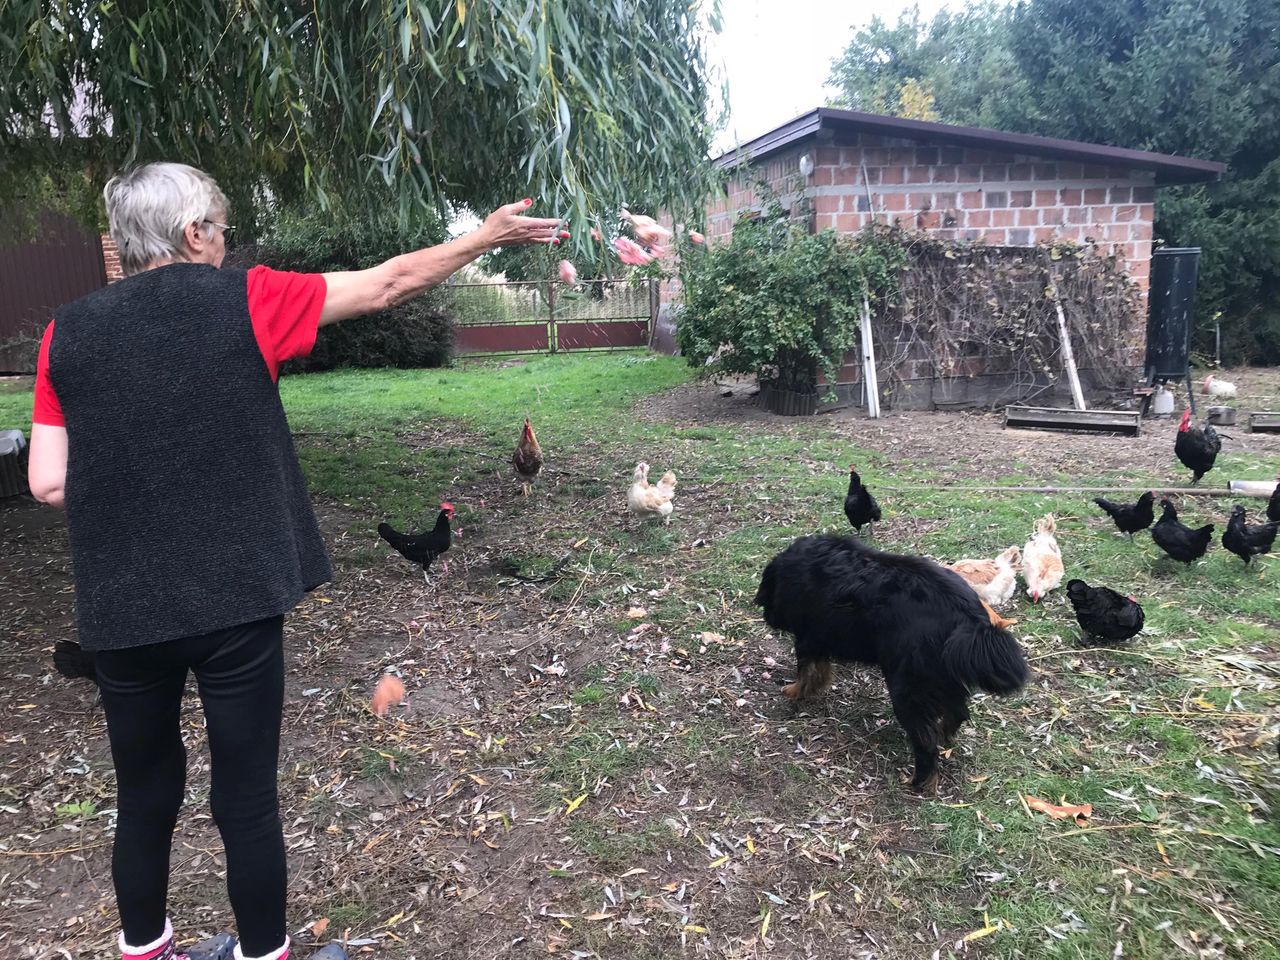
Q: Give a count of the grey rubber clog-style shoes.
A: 2